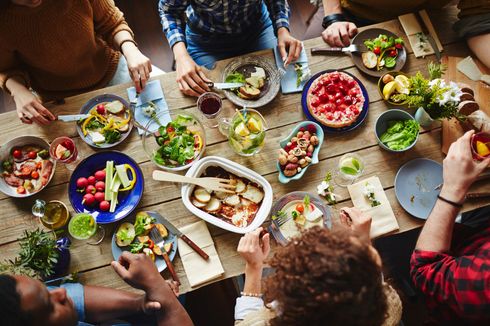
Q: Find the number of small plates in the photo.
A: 6